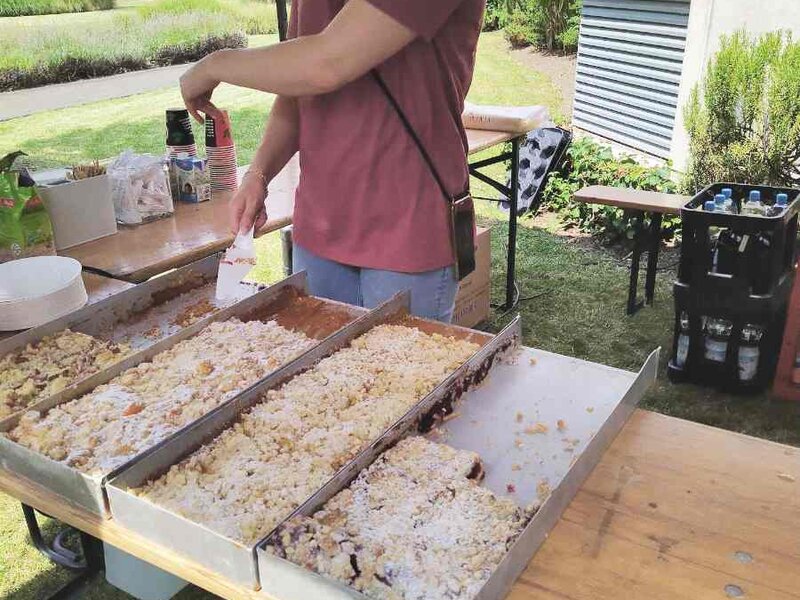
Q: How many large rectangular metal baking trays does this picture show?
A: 4